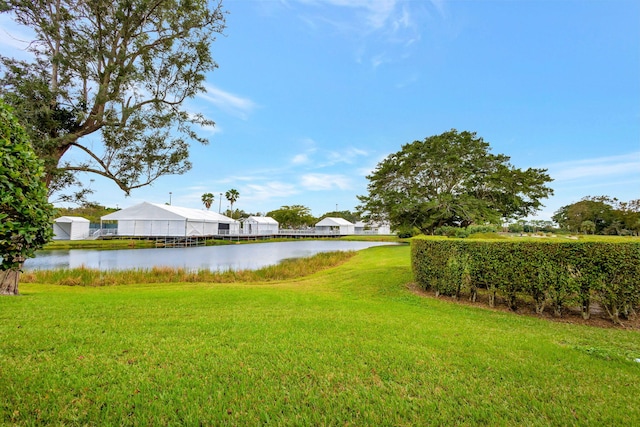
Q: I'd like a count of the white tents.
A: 5